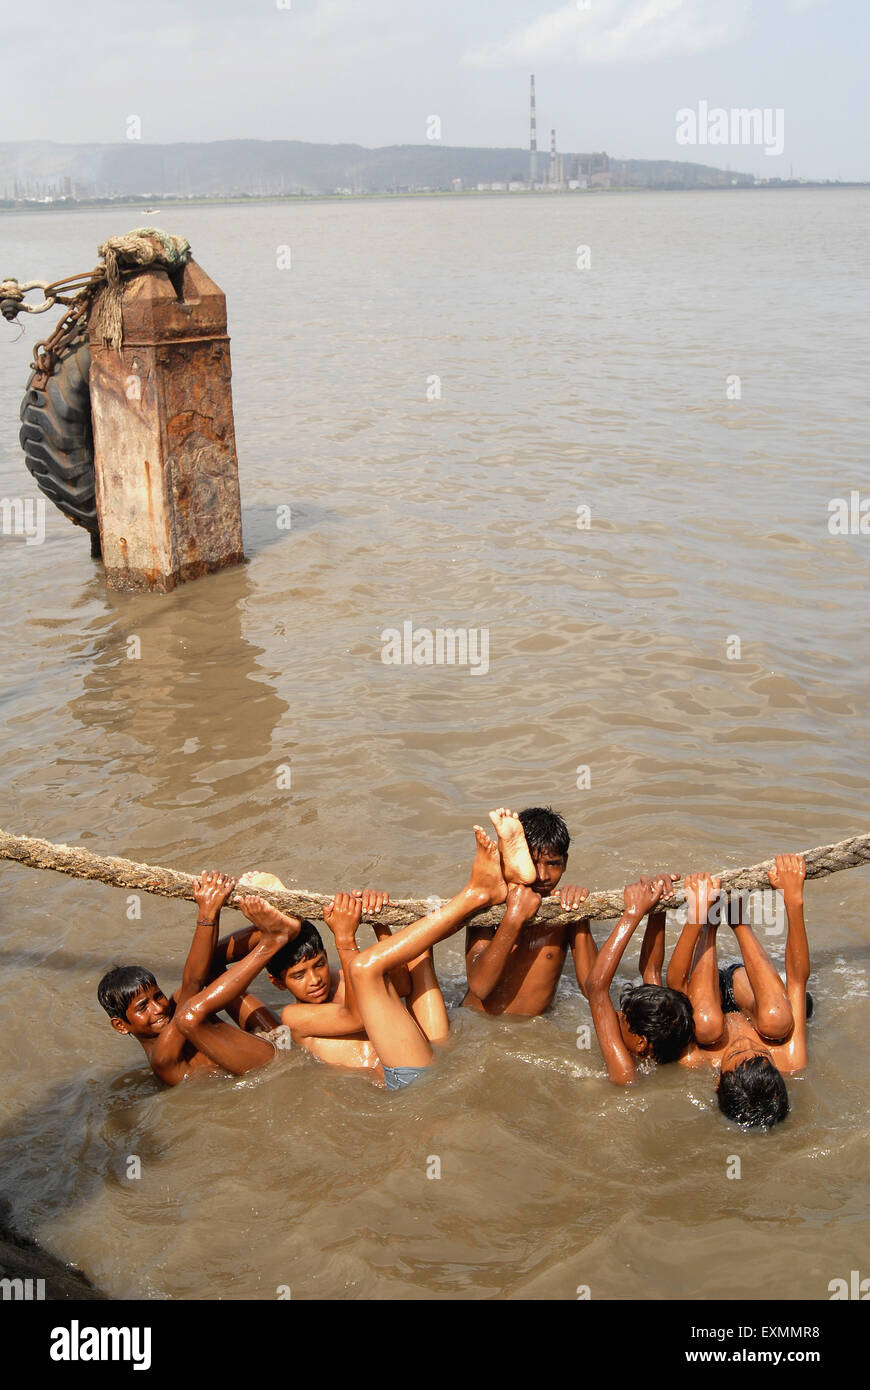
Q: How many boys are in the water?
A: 5